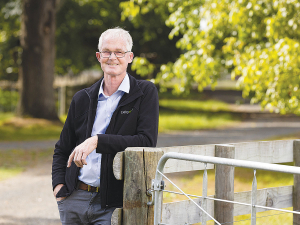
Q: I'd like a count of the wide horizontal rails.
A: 2